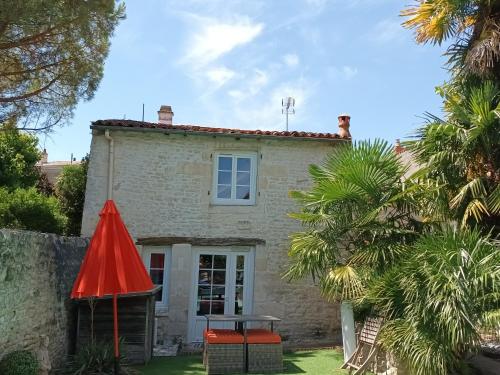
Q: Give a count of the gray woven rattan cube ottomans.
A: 2